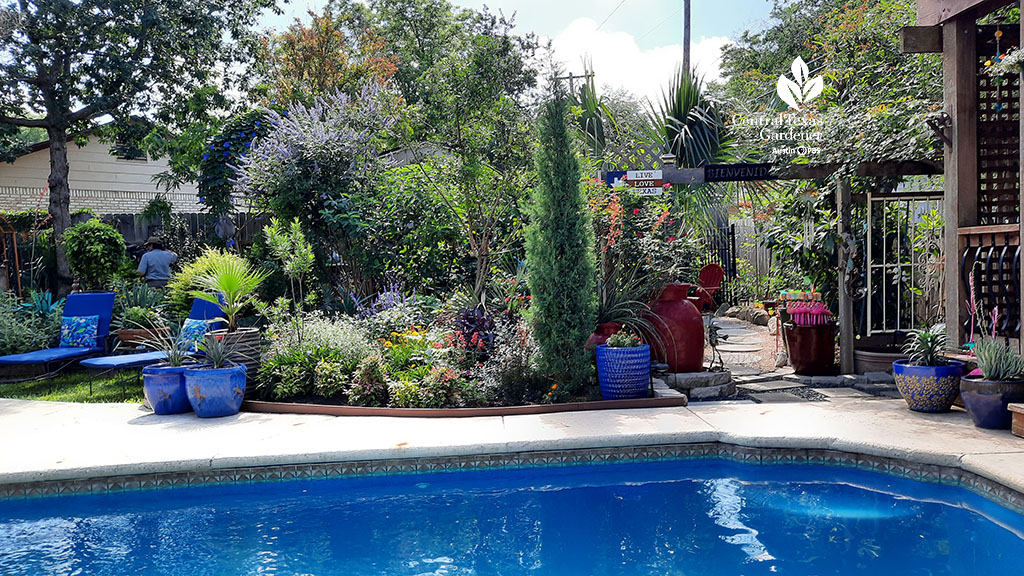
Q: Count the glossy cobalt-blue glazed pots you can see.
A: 5